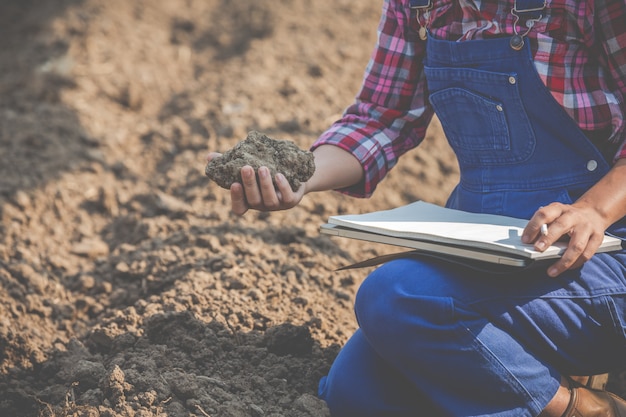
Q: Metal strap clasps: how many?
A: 2